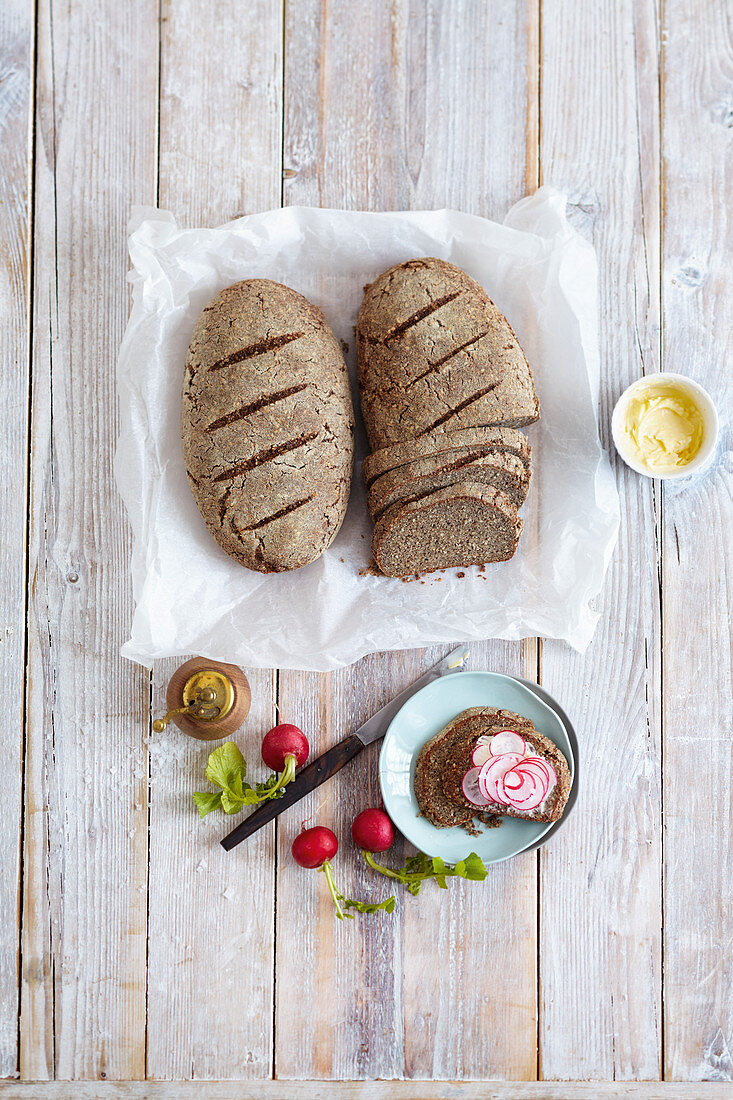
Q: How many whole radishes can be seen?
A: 3